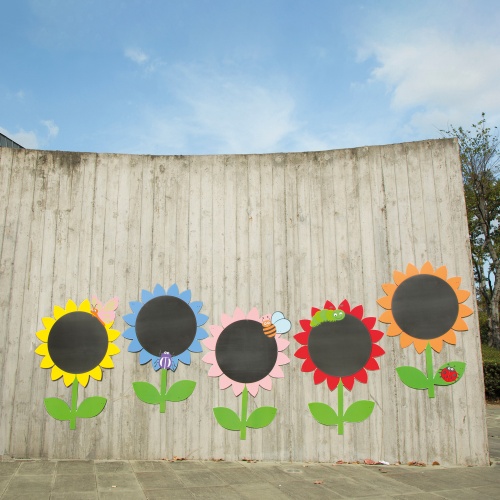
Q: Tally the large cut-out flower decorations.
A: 5